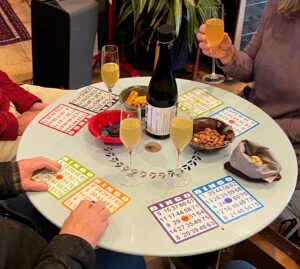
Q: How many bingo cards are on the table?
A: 8